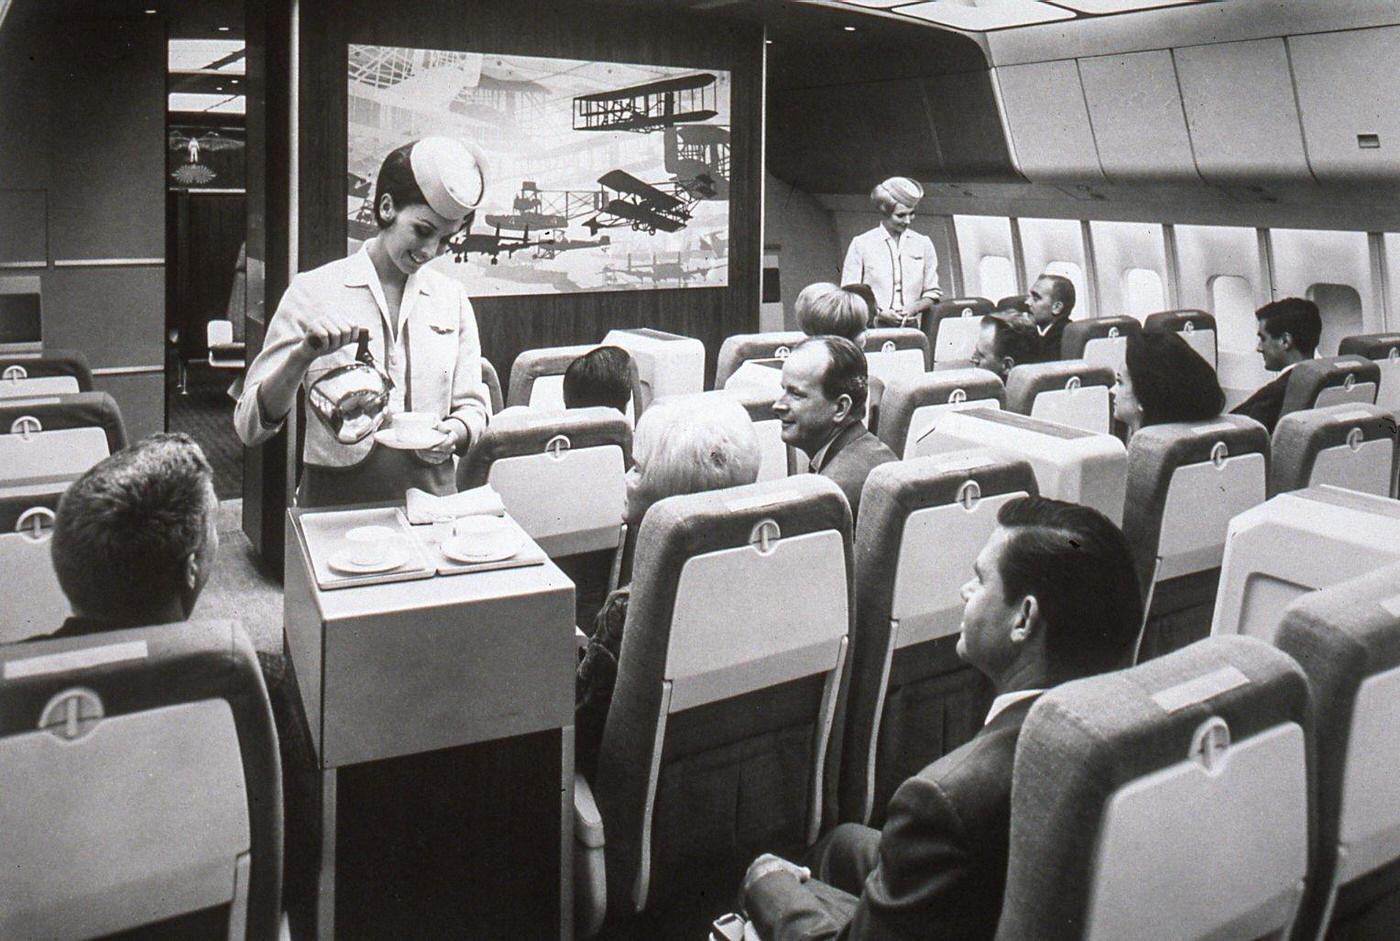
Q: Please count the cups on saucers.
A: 3